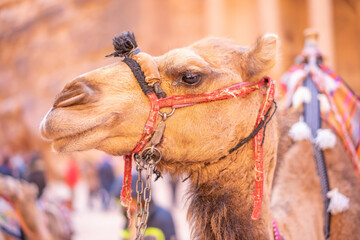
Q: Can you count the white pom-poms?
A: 5